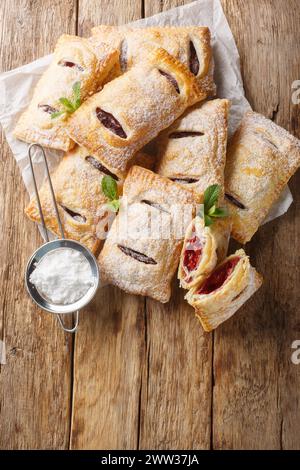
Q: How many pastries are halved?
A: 1